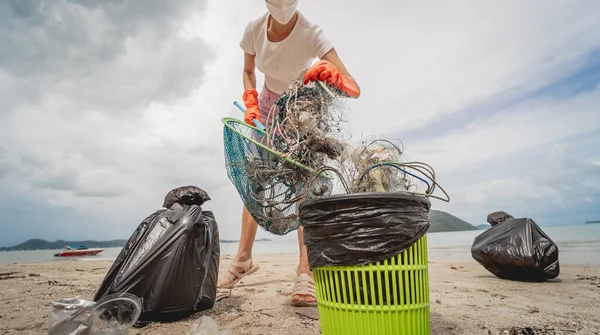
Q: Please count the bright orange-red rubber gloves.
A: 2